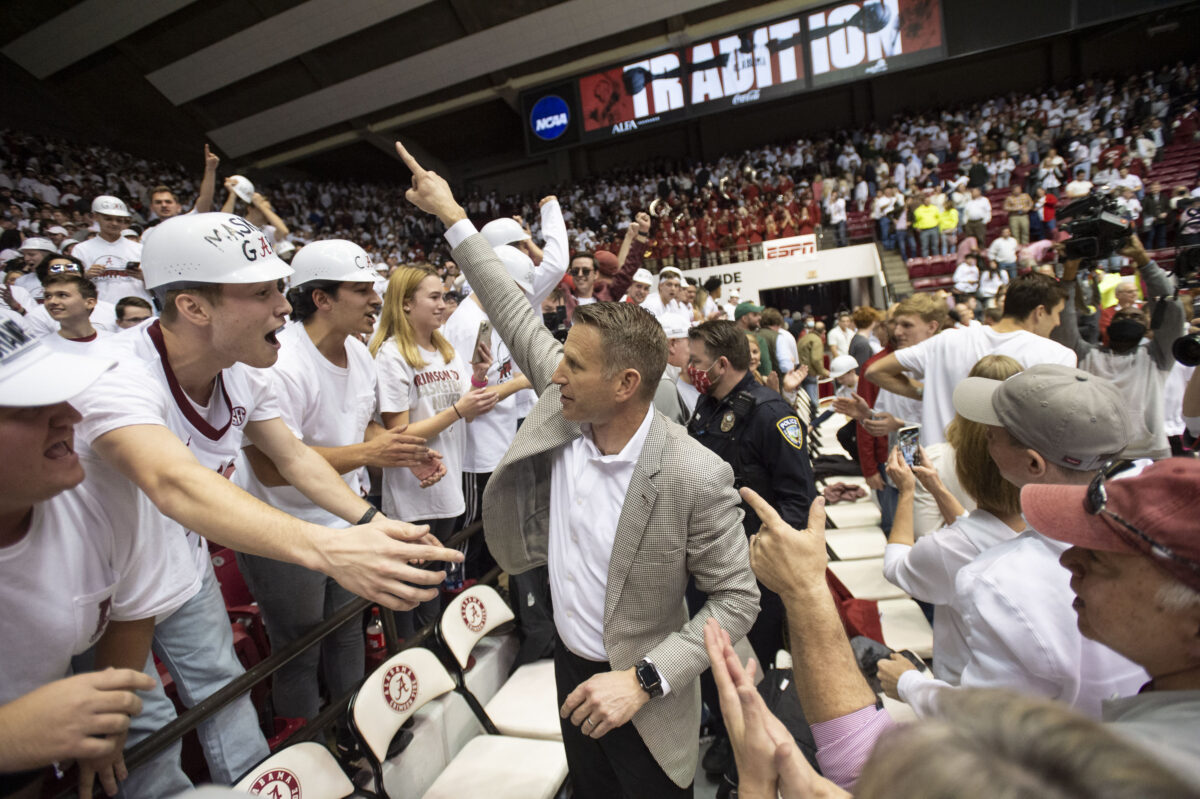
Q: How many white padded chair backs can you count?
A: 3